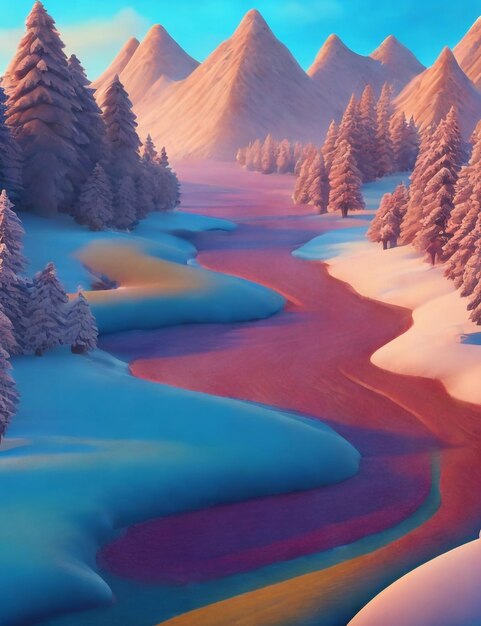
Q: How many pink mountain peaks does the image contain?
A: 7